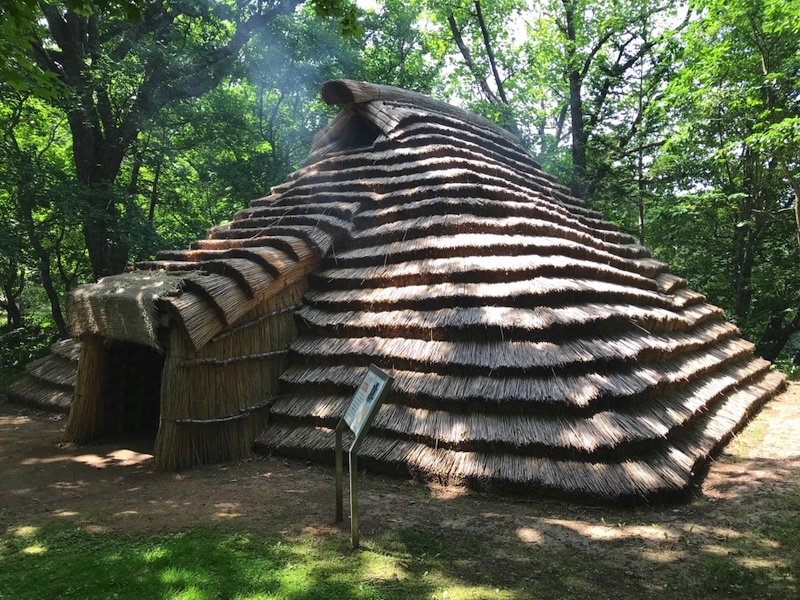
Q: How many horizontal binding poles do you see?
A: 3